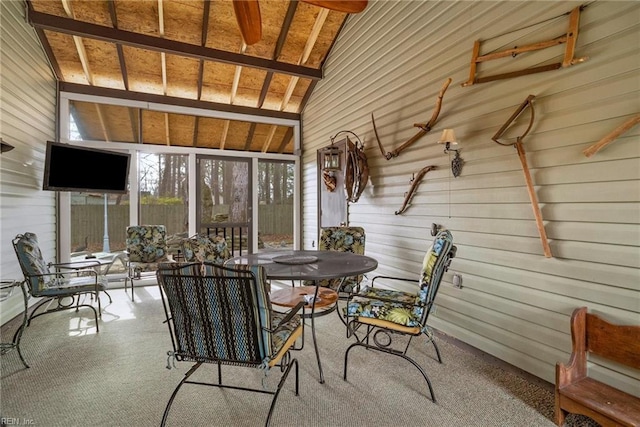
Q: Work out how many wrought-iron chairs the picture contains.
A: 6